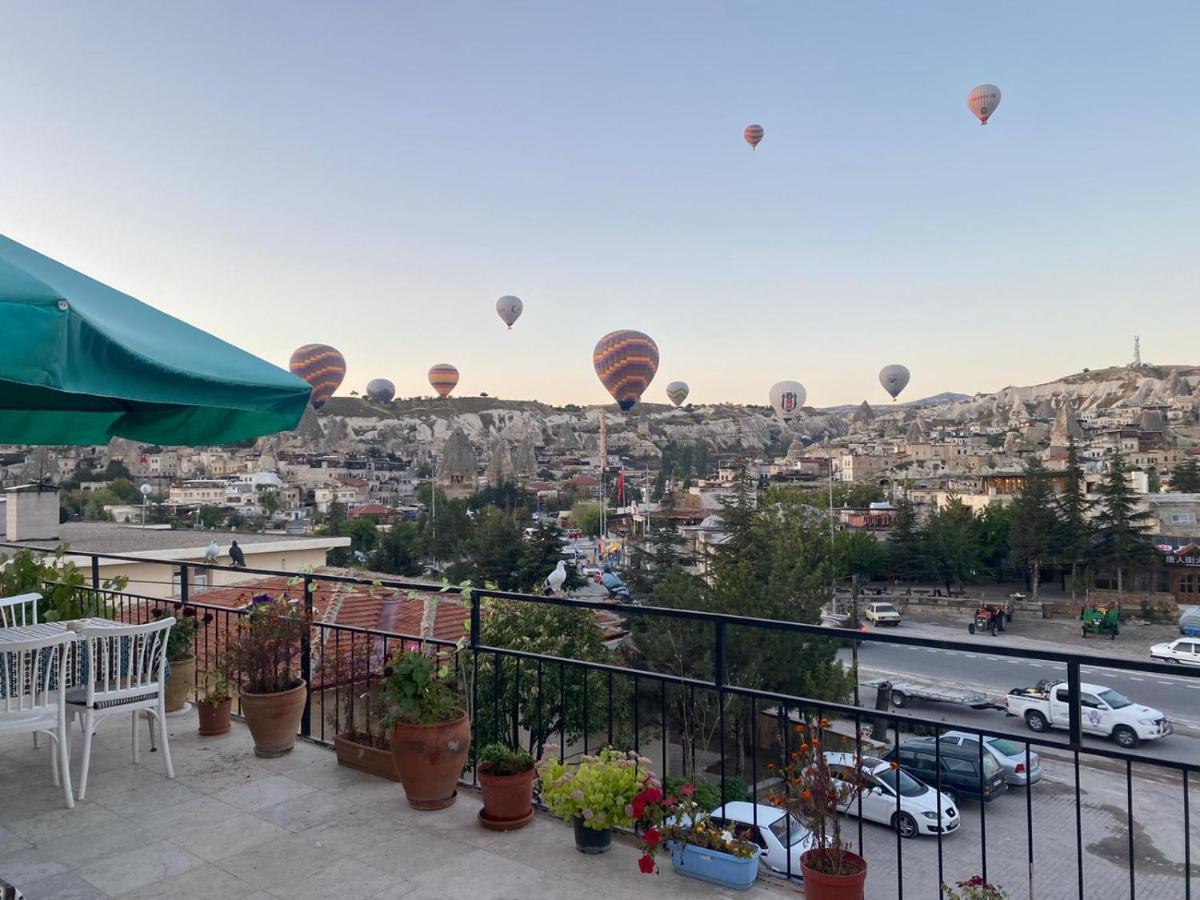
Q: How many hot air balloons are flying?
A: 10